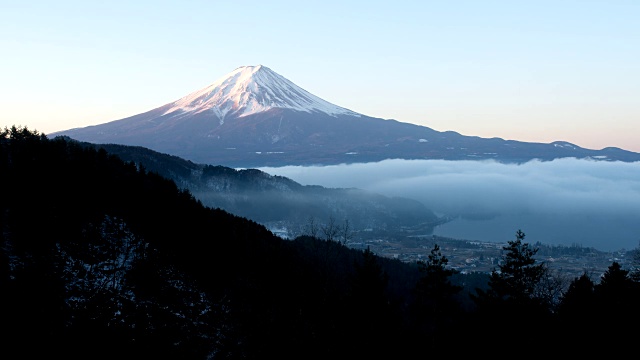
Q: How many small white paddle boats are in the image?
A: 0